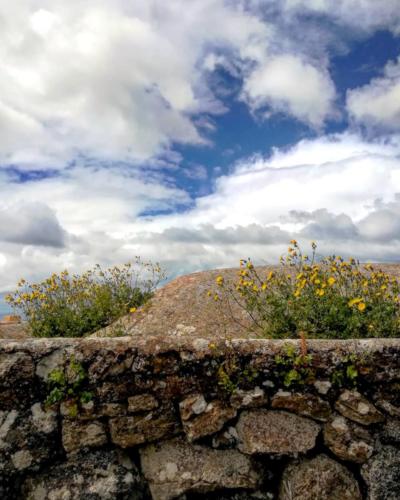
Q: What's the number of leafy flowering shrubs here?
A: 2